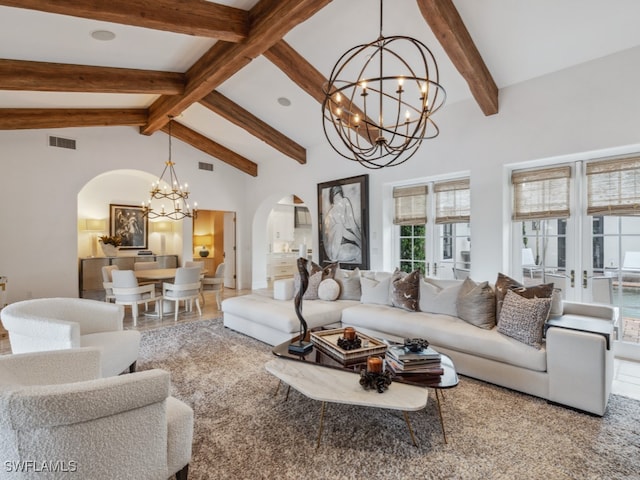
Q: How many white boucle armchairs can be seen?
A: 2